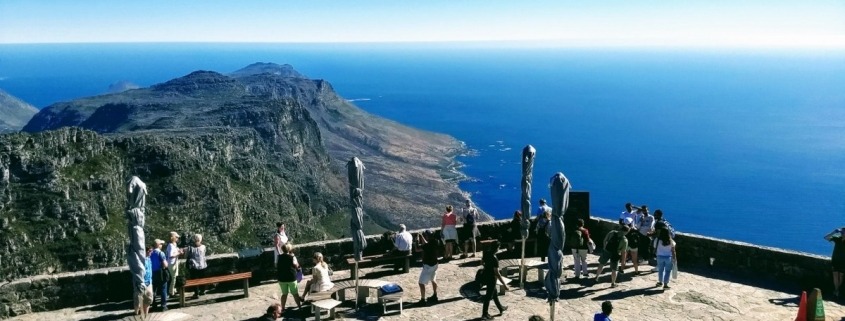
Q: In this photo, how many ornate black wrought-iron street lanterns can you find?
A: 0